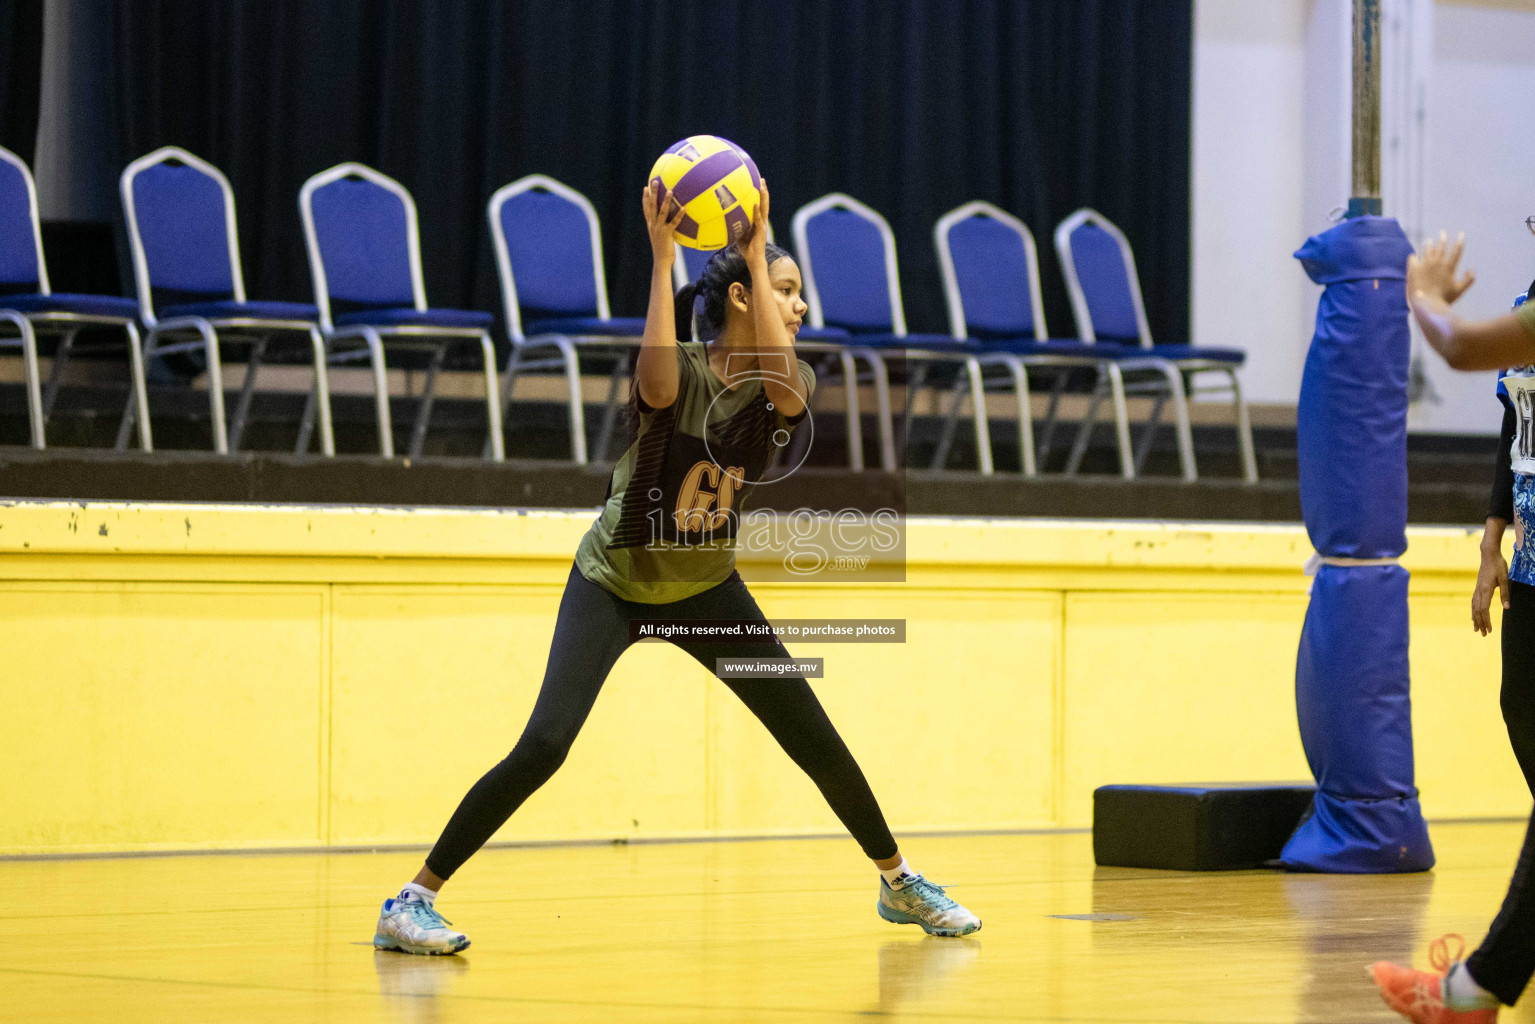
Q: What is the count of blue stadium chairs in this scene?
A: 8